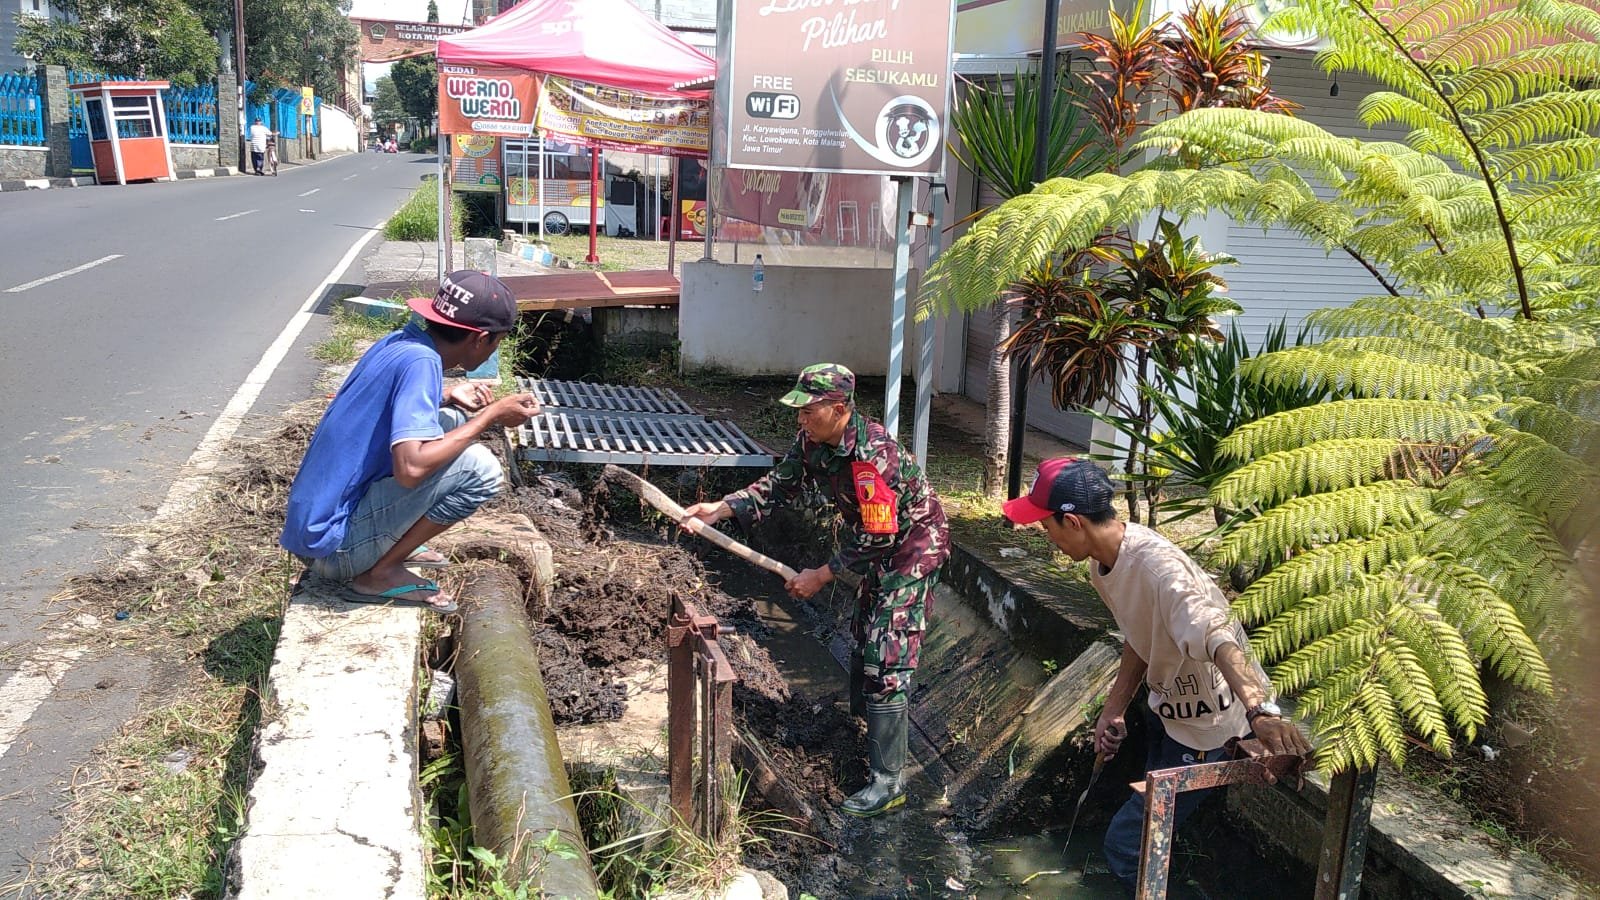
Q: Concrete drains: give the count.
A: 1